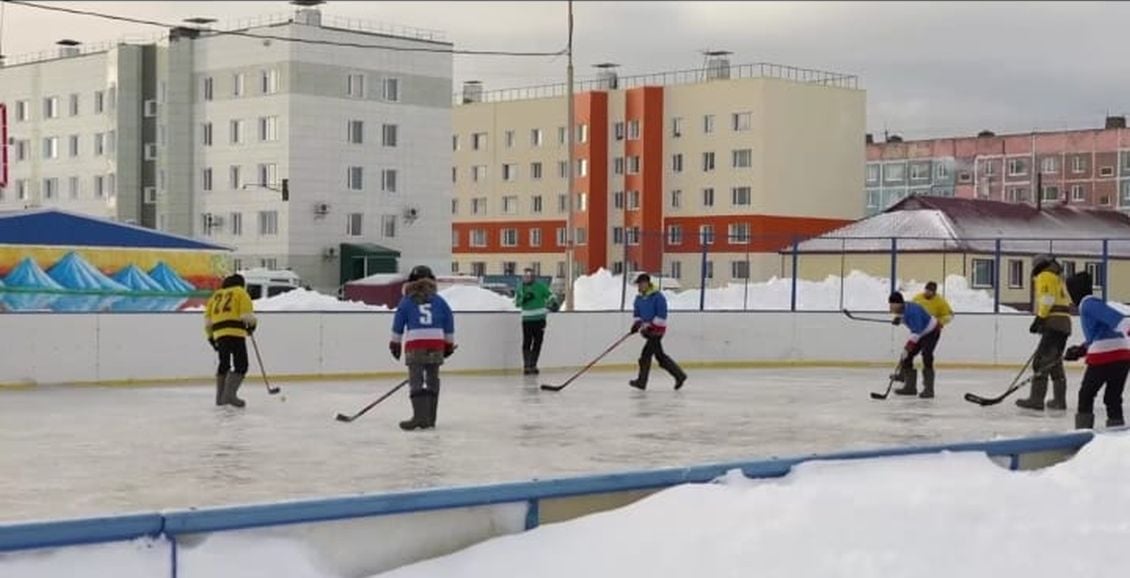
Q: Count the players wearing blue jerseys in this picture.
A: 4